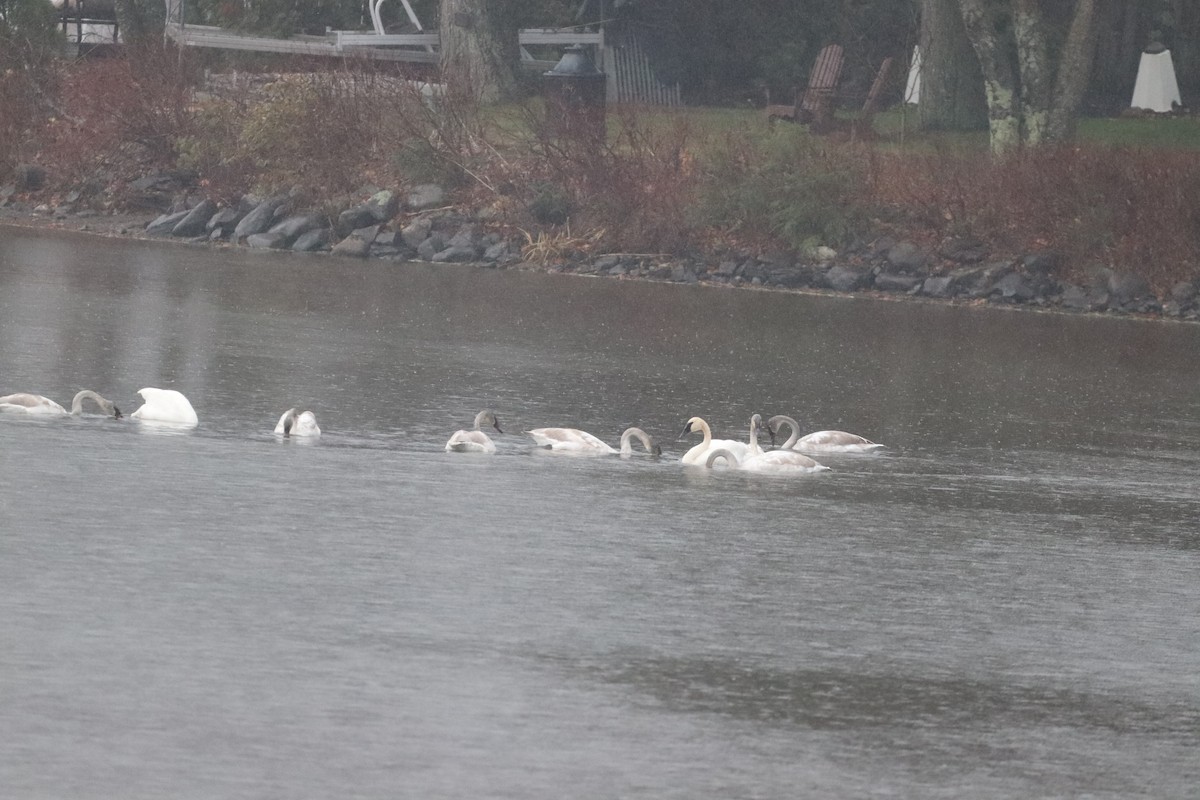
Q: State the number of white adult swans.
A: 2